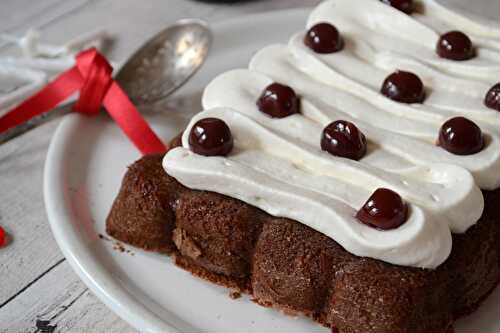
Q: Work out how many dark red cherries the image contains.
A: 10